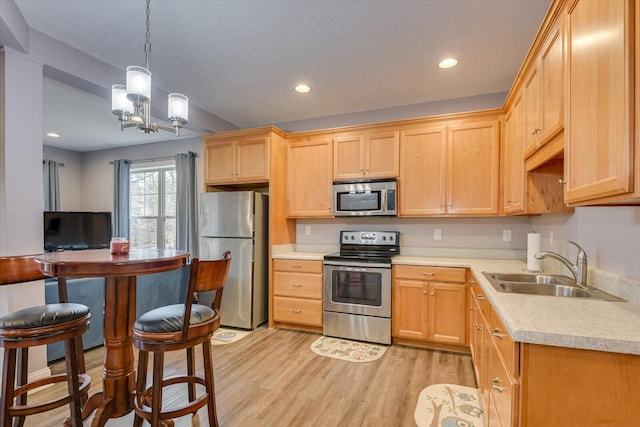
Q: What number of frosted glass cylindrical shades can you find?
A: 3